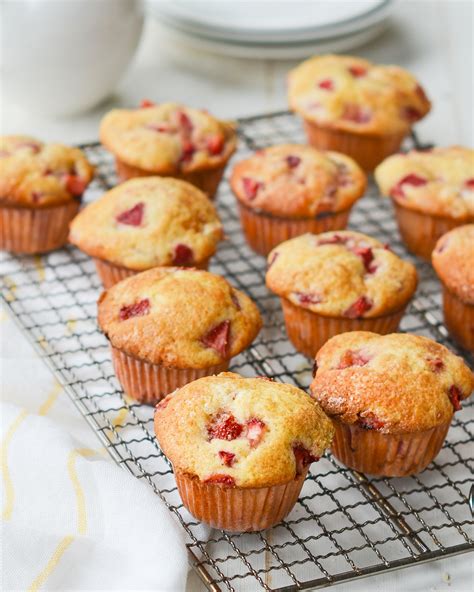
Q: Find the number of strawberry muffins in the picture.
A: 11